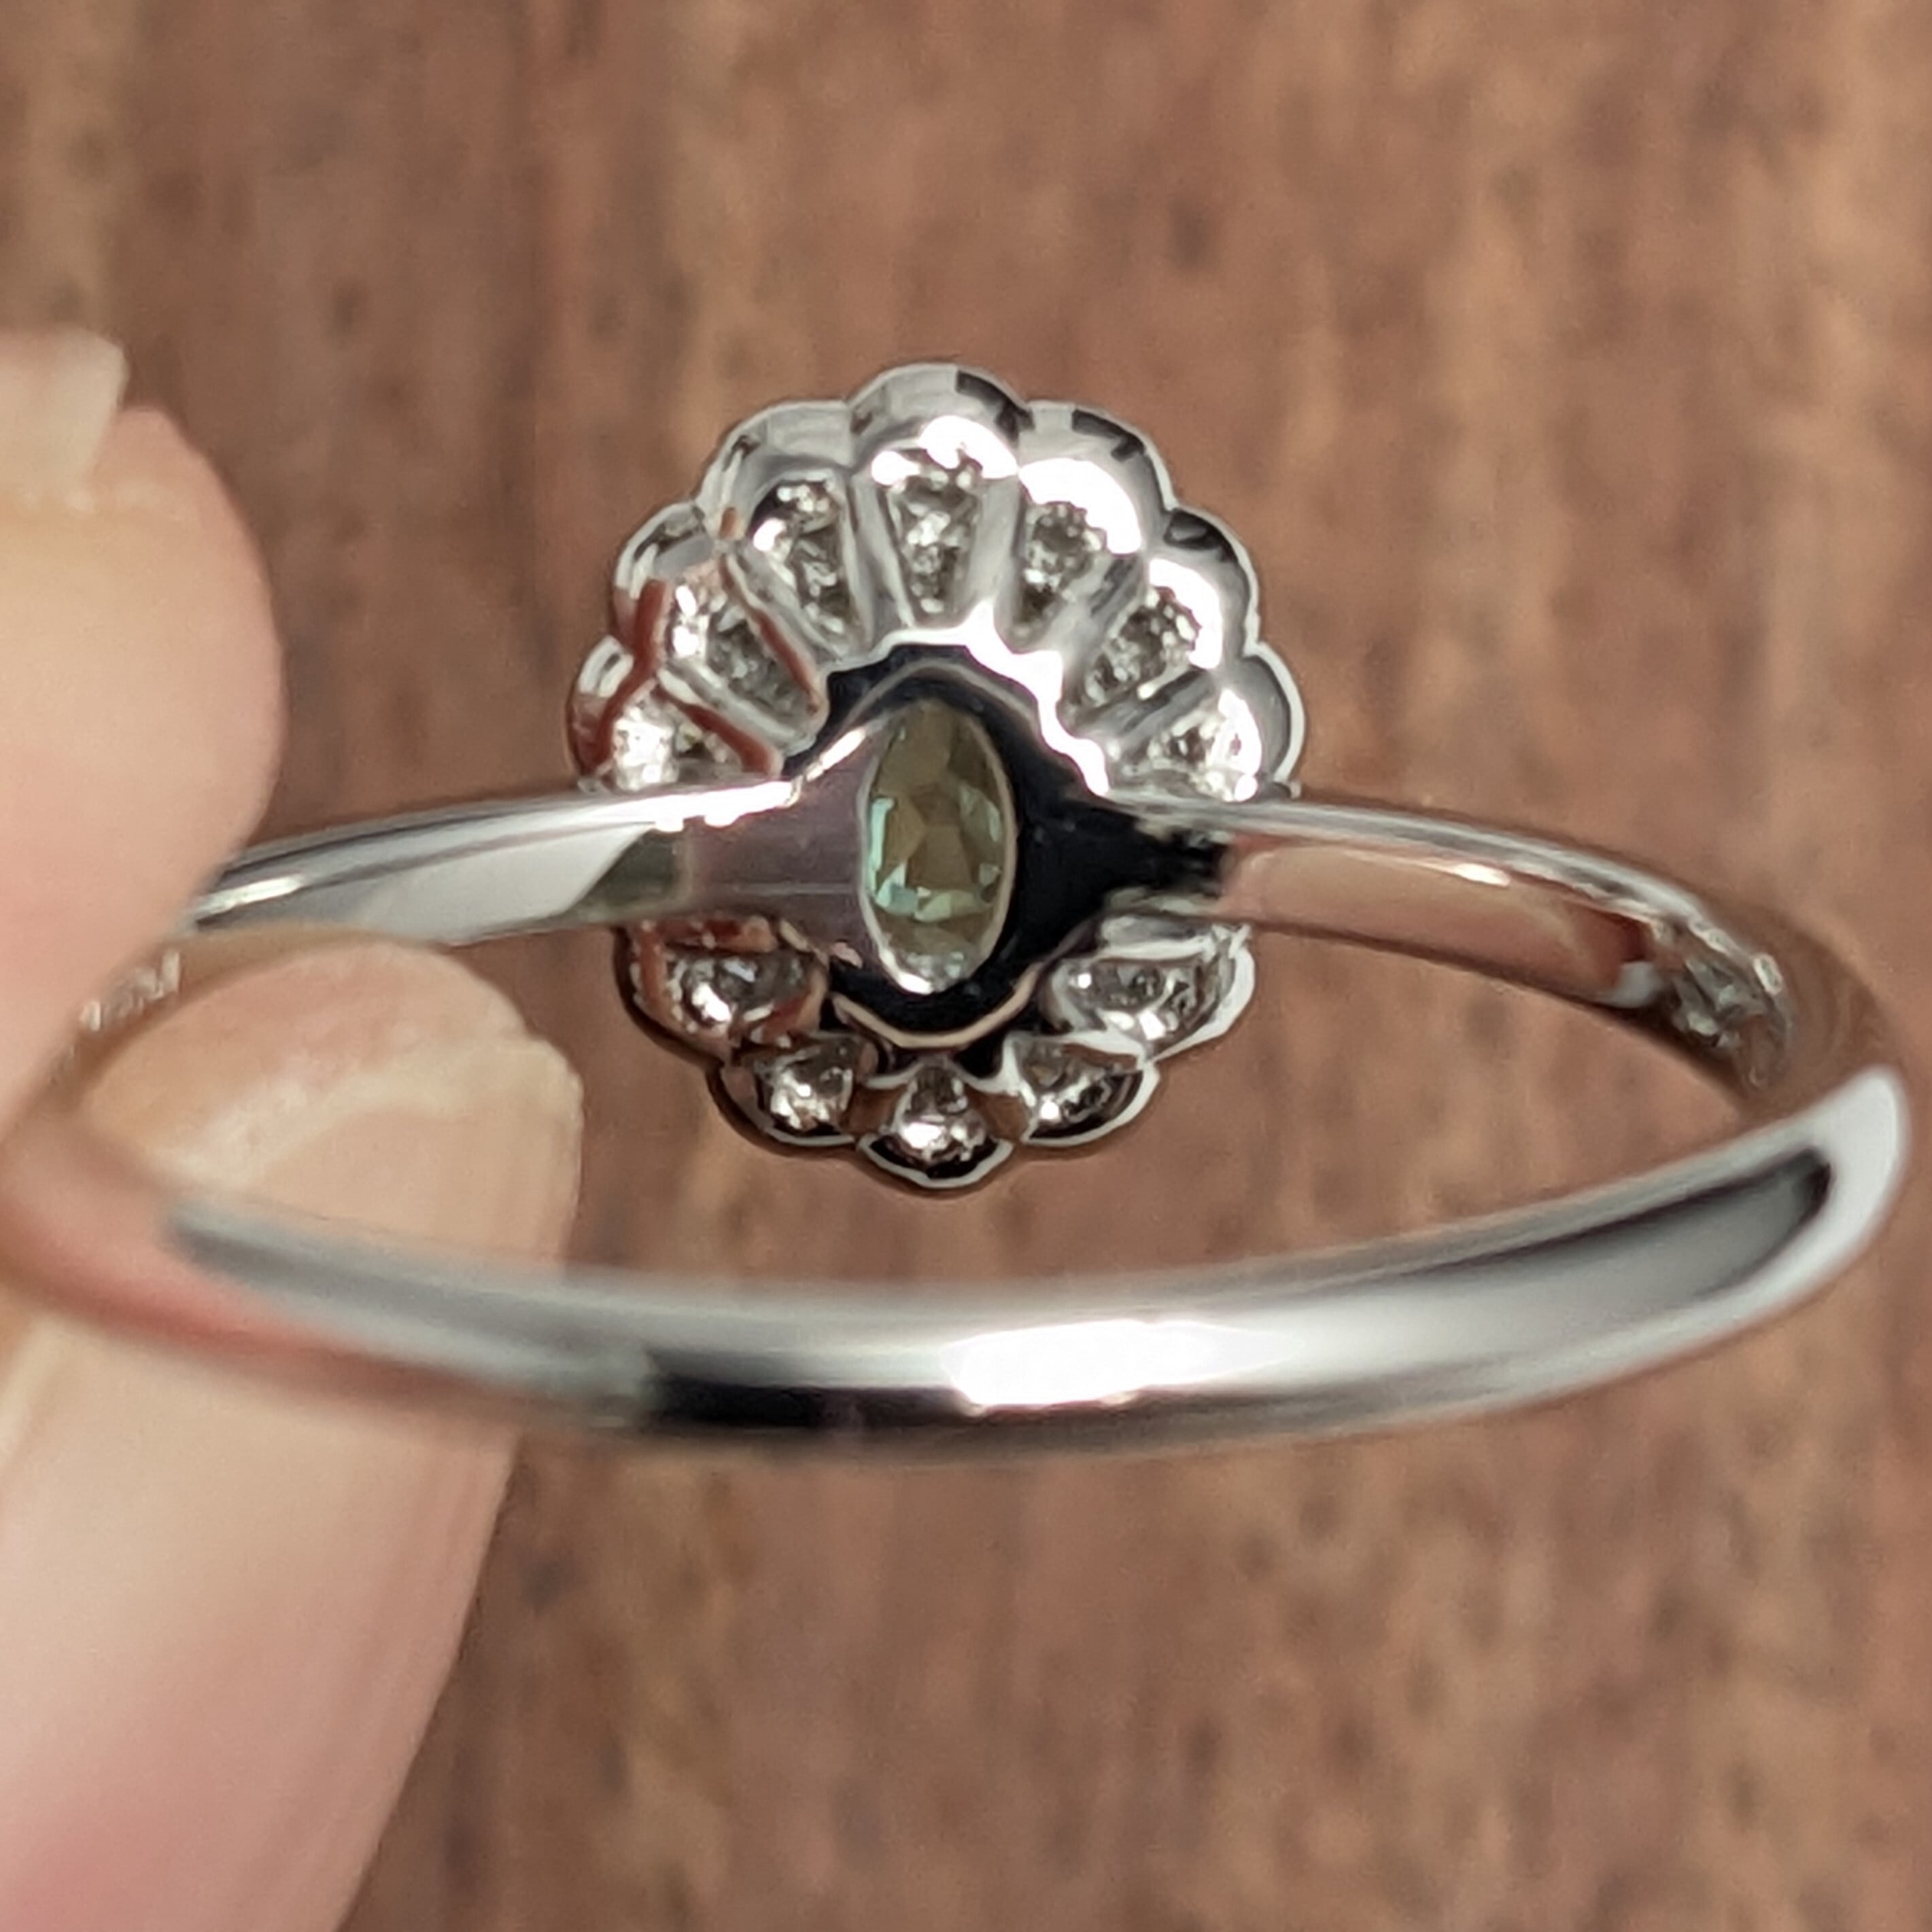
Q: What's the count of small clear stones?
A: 12